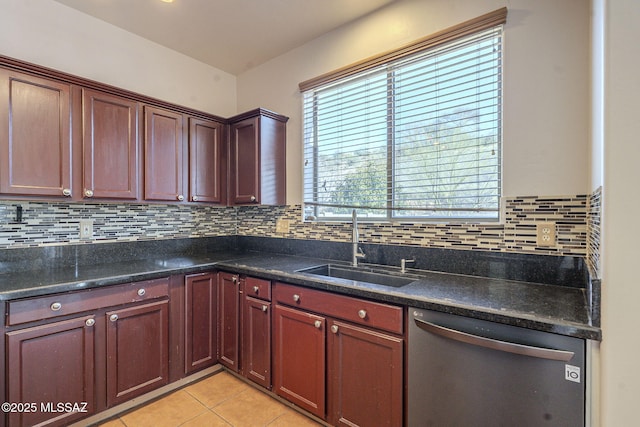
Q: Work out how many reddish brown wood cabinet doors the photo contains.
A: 12